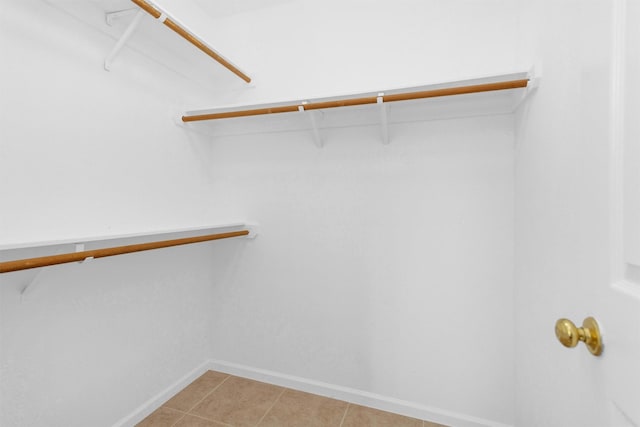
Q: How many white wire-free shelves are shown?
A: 3